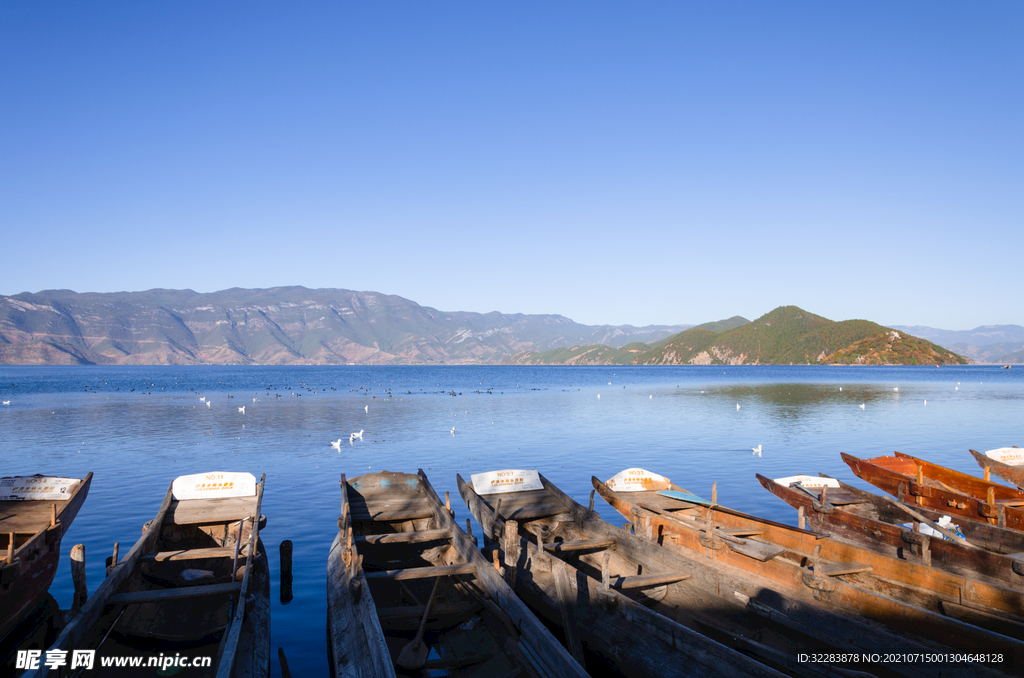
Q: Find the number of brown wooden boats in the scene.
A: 8